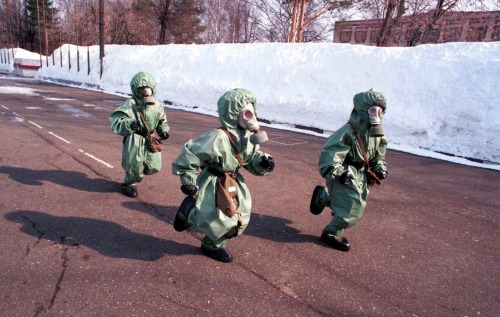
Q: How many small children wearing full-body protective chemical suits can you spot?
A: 3